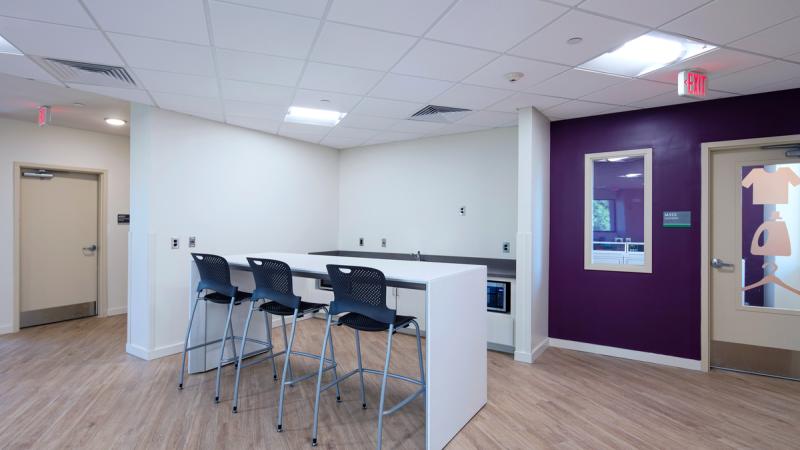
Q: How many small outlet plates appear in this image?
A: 6